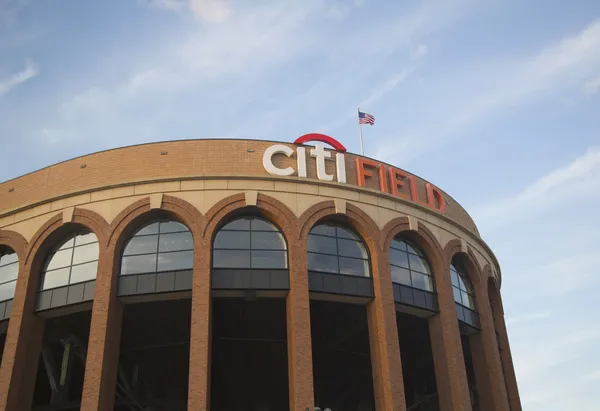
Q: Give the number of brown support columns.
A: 8